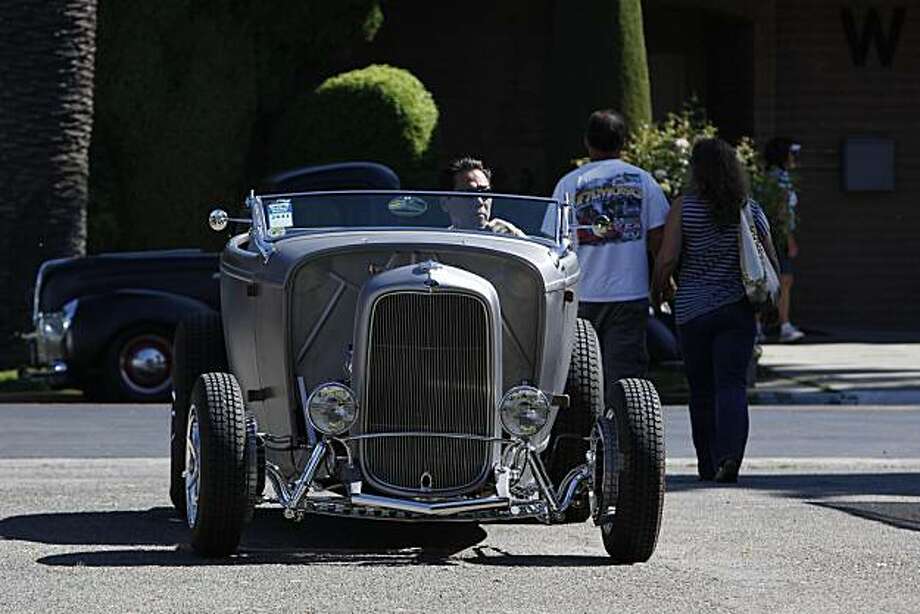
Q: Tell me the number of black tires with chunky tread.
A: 4